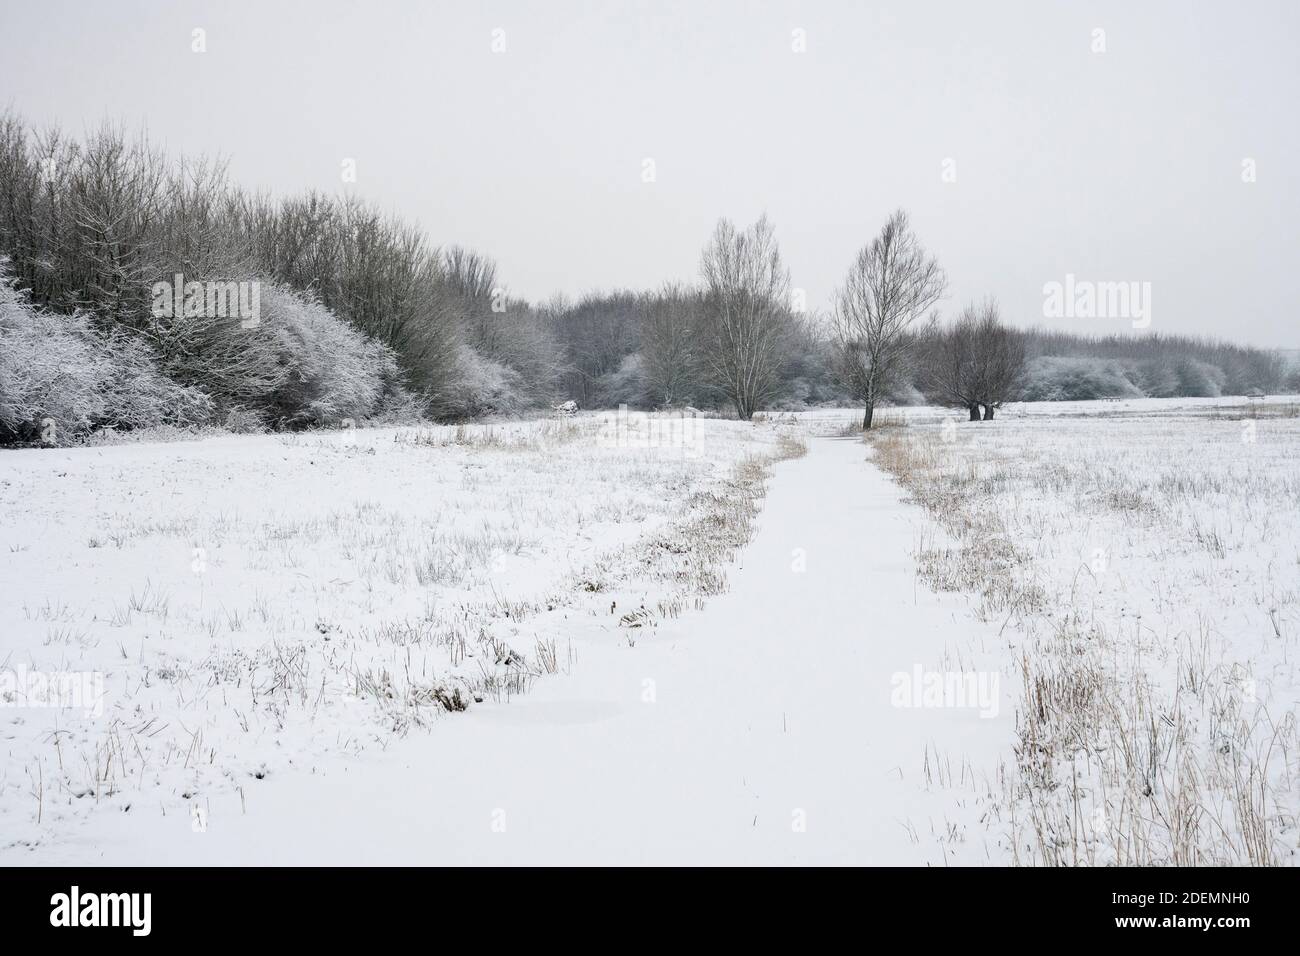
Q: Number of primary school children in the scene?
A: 0